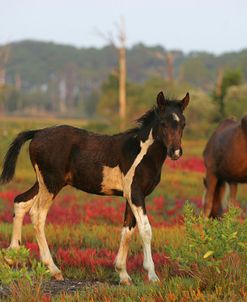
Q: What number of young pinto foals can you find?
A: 1